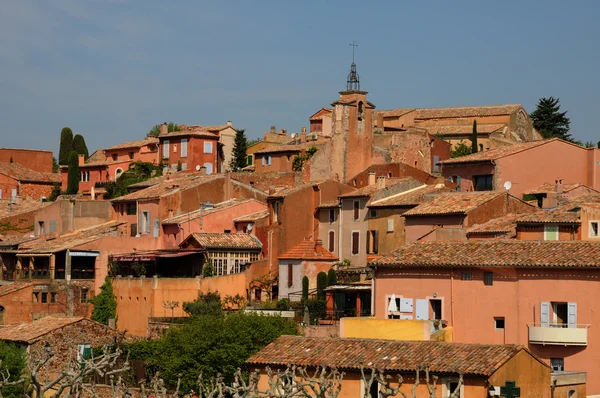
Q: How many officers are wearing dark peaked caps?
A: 0